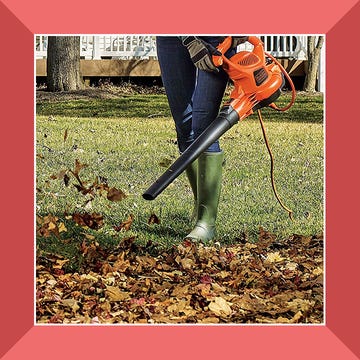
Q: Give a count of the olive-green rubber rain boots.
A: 2